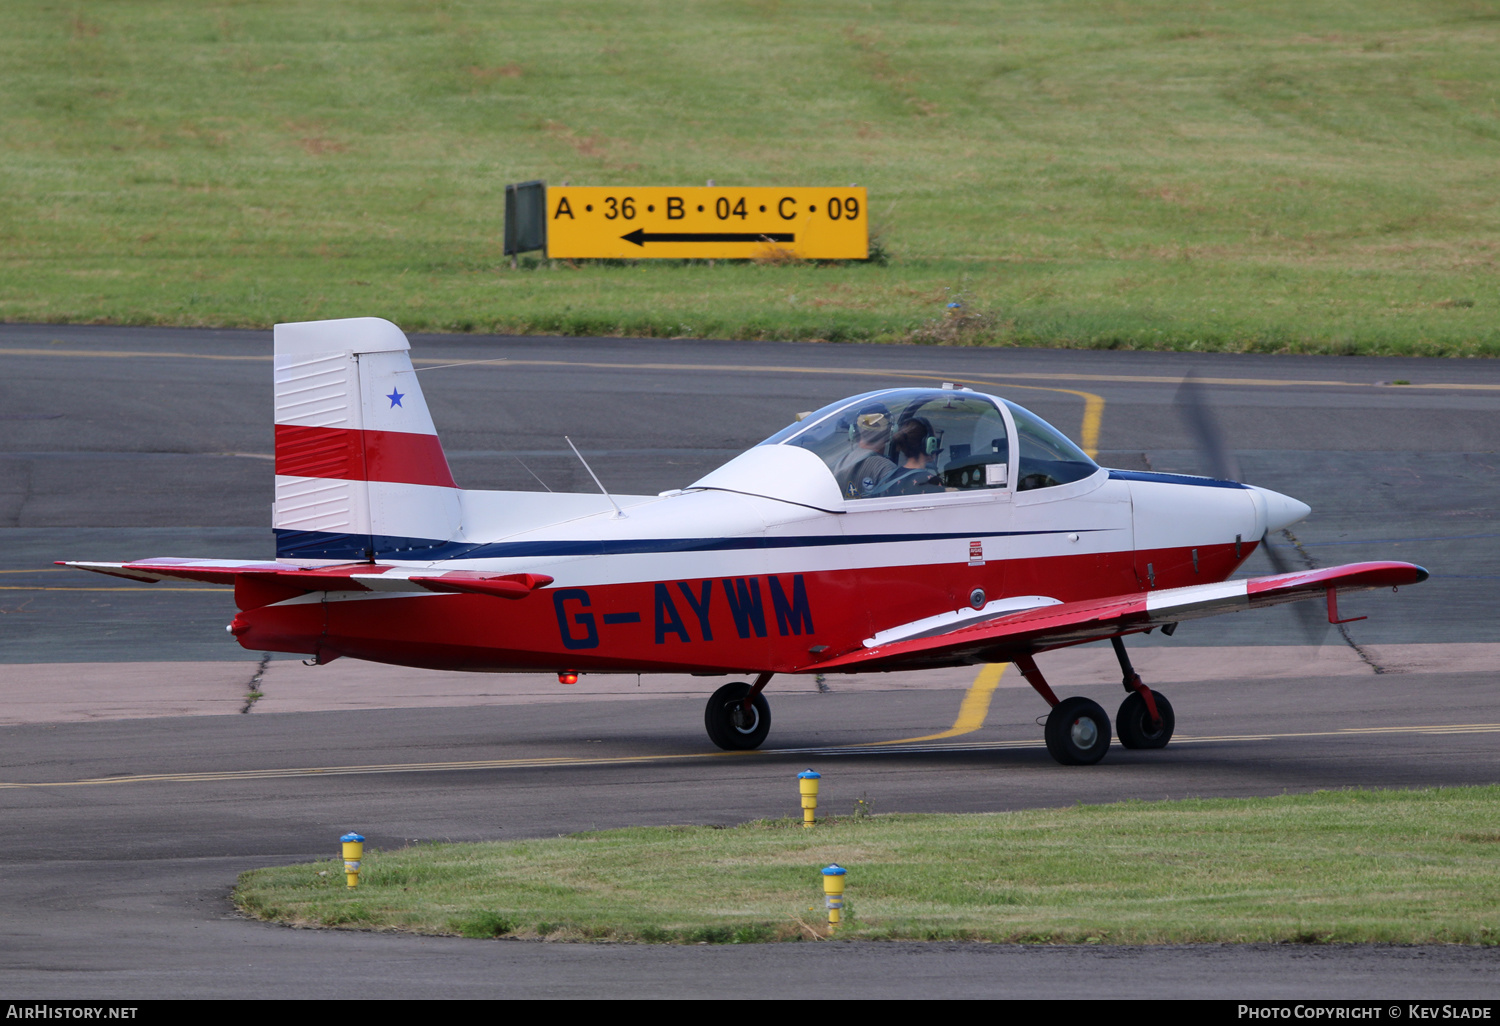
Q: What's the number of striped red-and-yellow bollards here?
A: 0